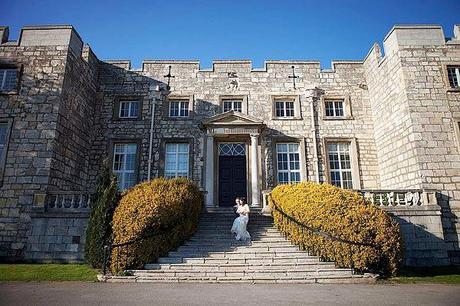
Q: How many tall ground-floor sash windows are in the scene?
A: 4